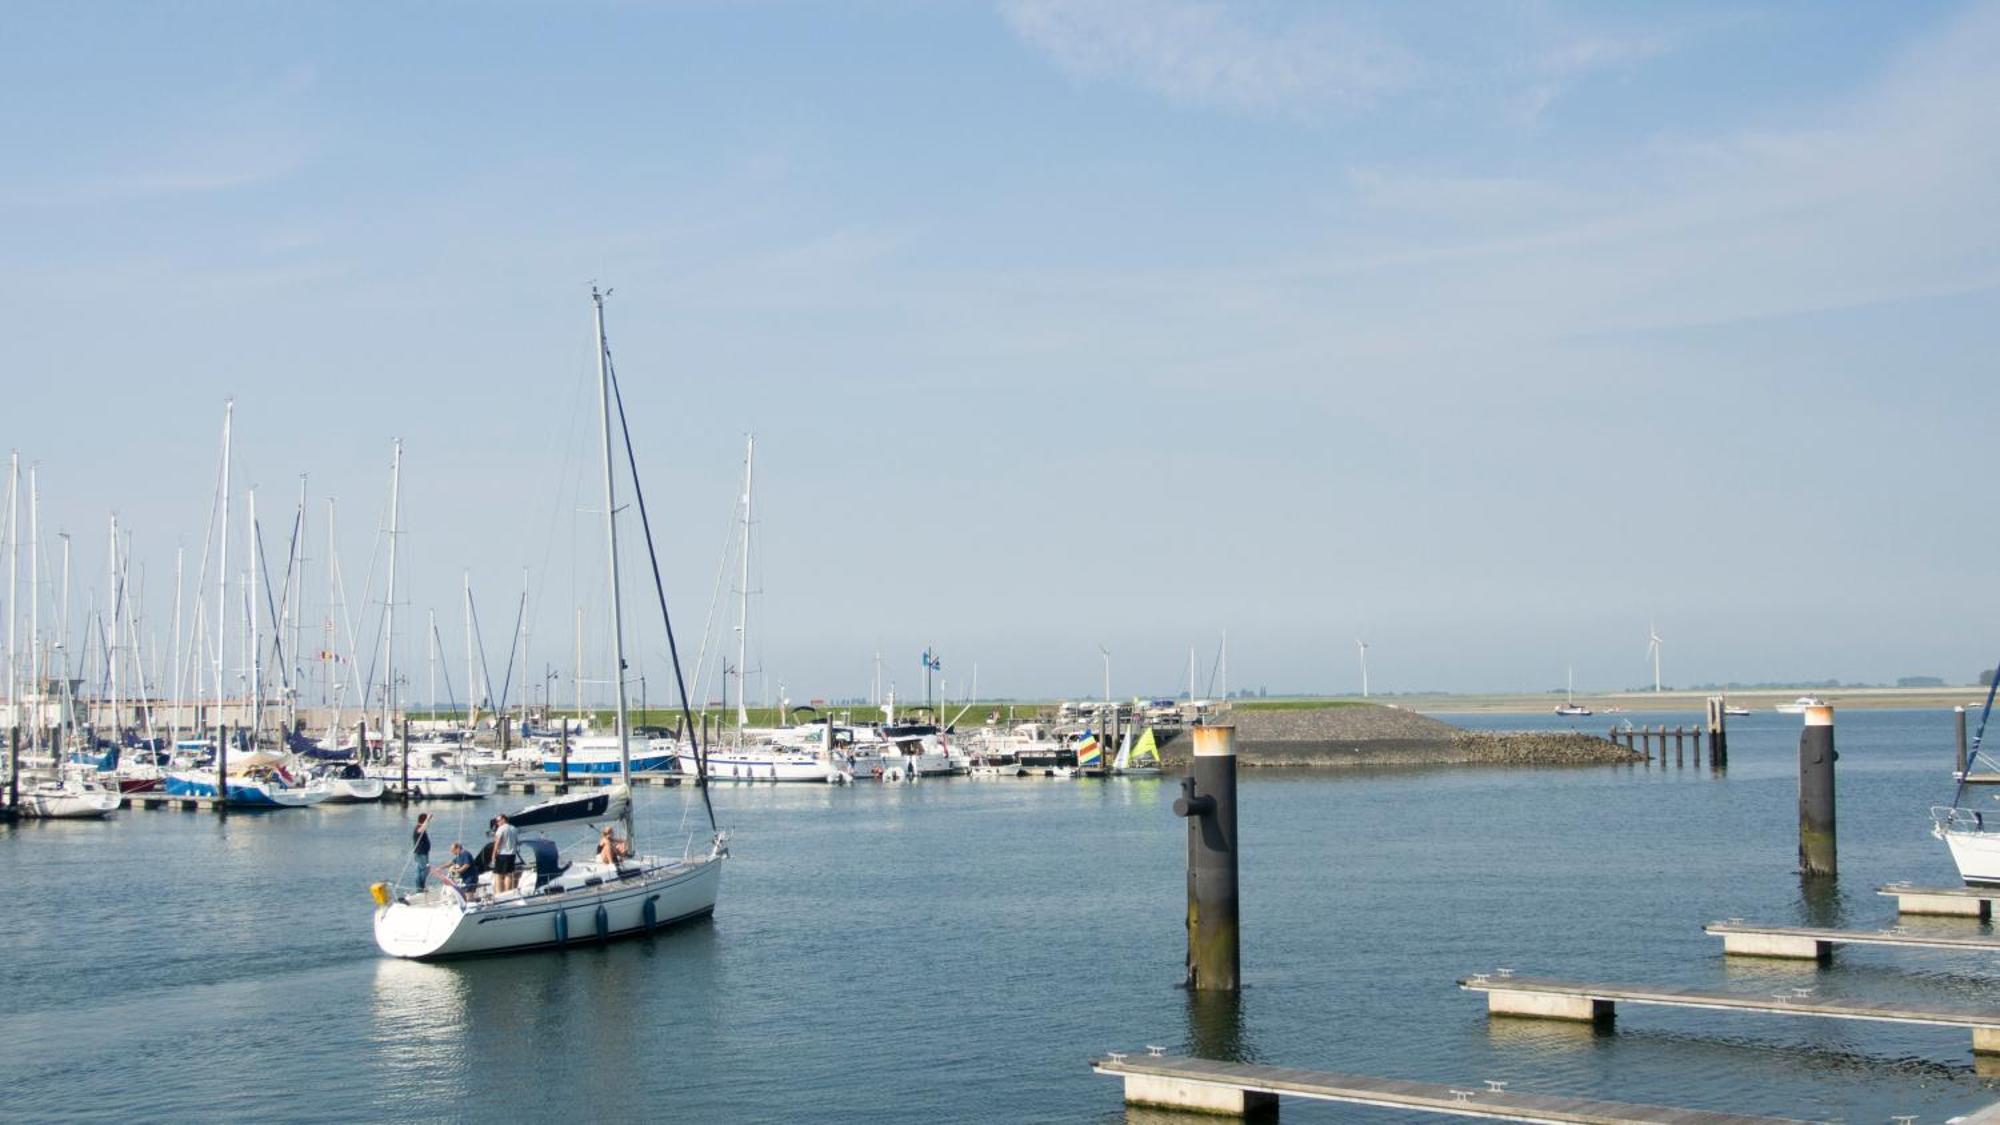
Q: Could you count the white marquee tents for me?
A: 0